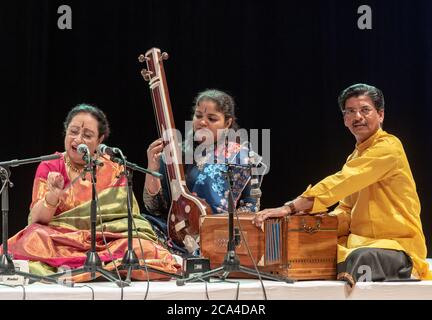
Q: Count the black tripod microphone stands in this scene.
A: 4